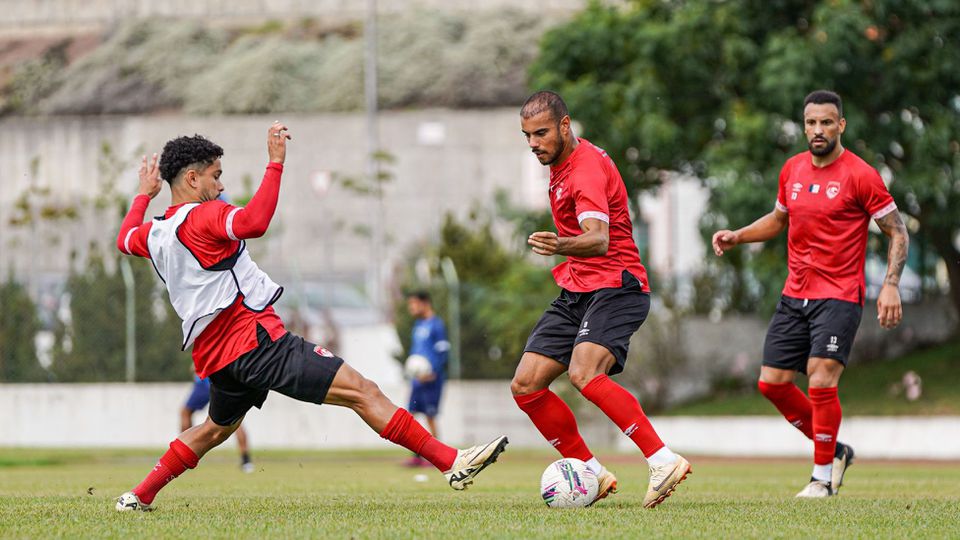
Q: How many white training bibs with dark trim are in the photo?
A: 1